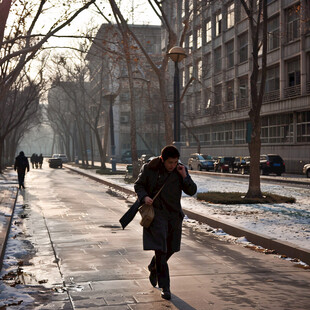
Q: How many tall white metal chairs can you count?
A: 0